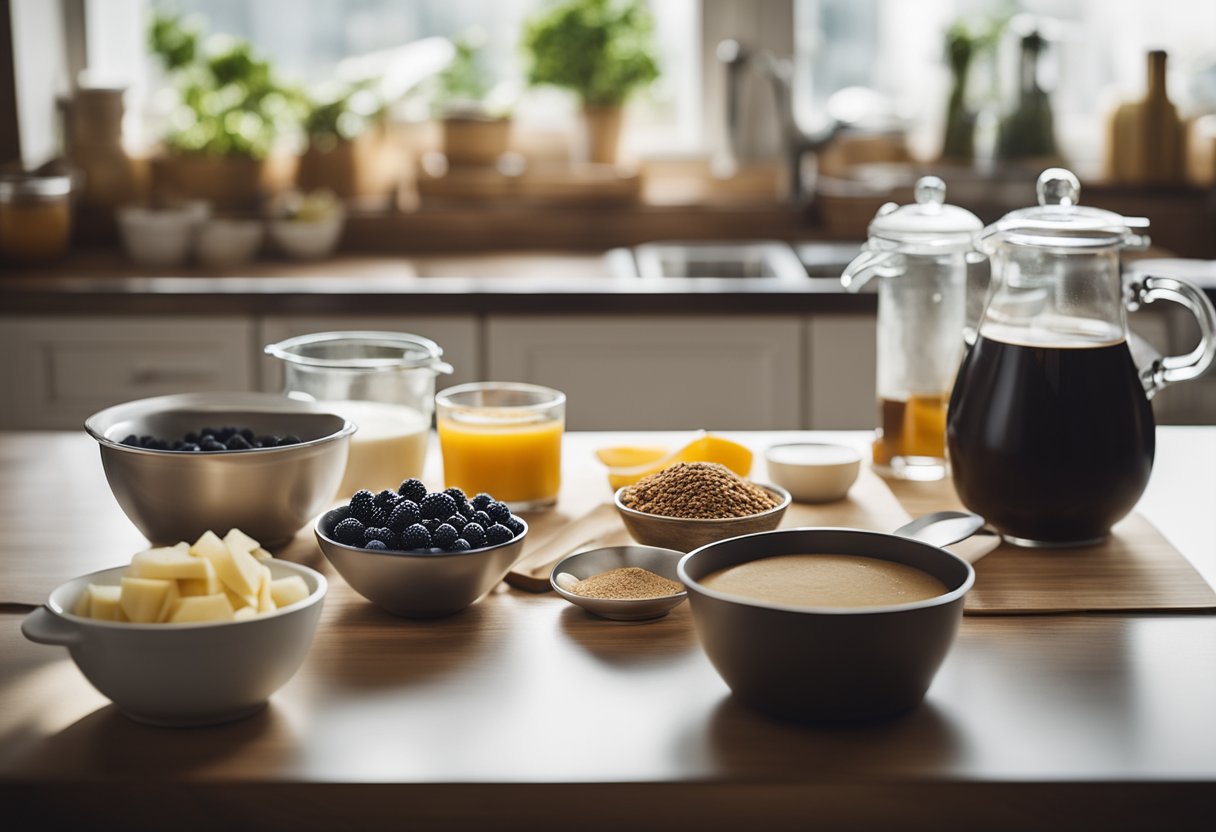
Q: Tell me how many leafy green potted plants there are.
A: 4